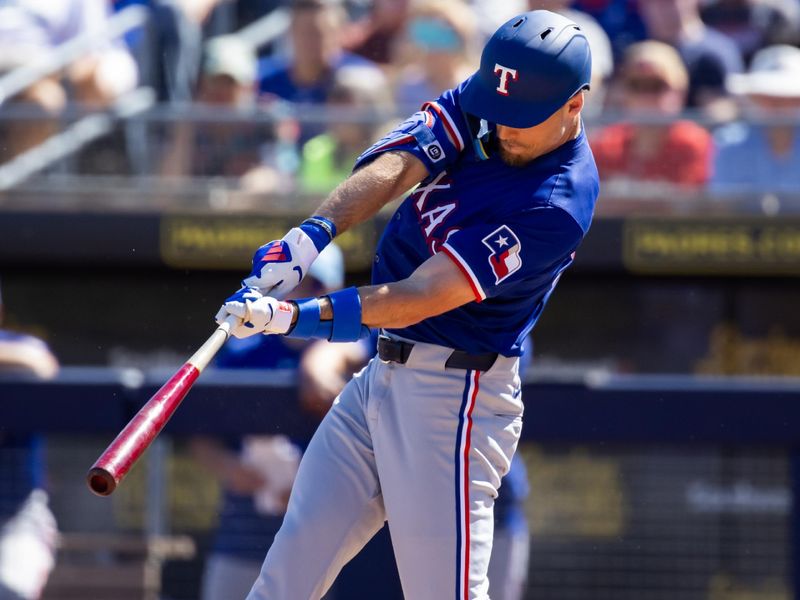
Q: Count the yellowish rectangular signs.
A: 2